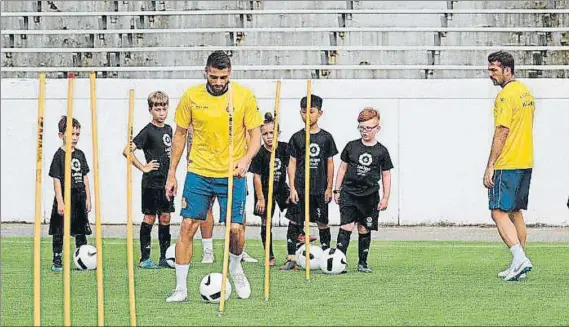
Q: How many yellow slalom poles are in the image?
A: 7